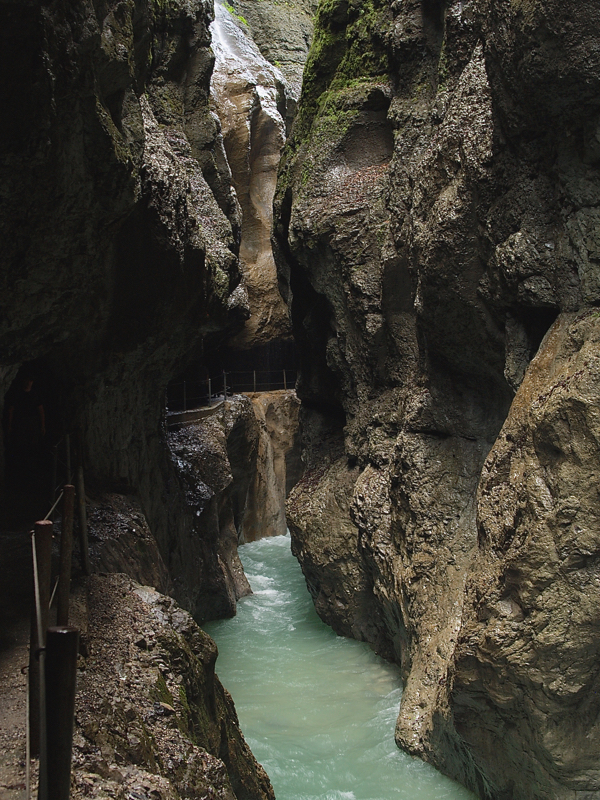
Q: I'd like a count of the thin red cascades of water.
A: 0